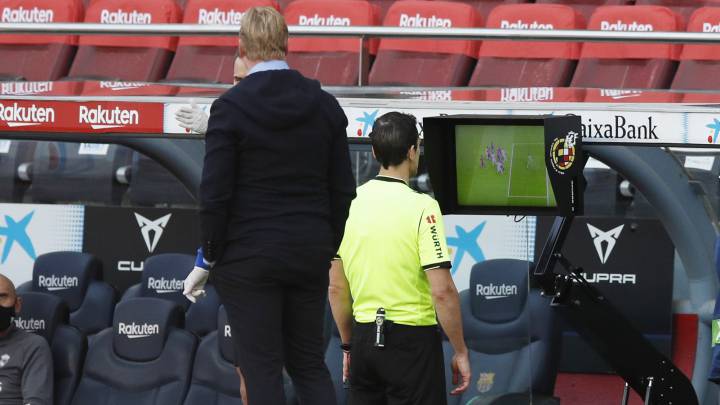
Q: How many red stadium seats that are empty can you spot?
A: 8